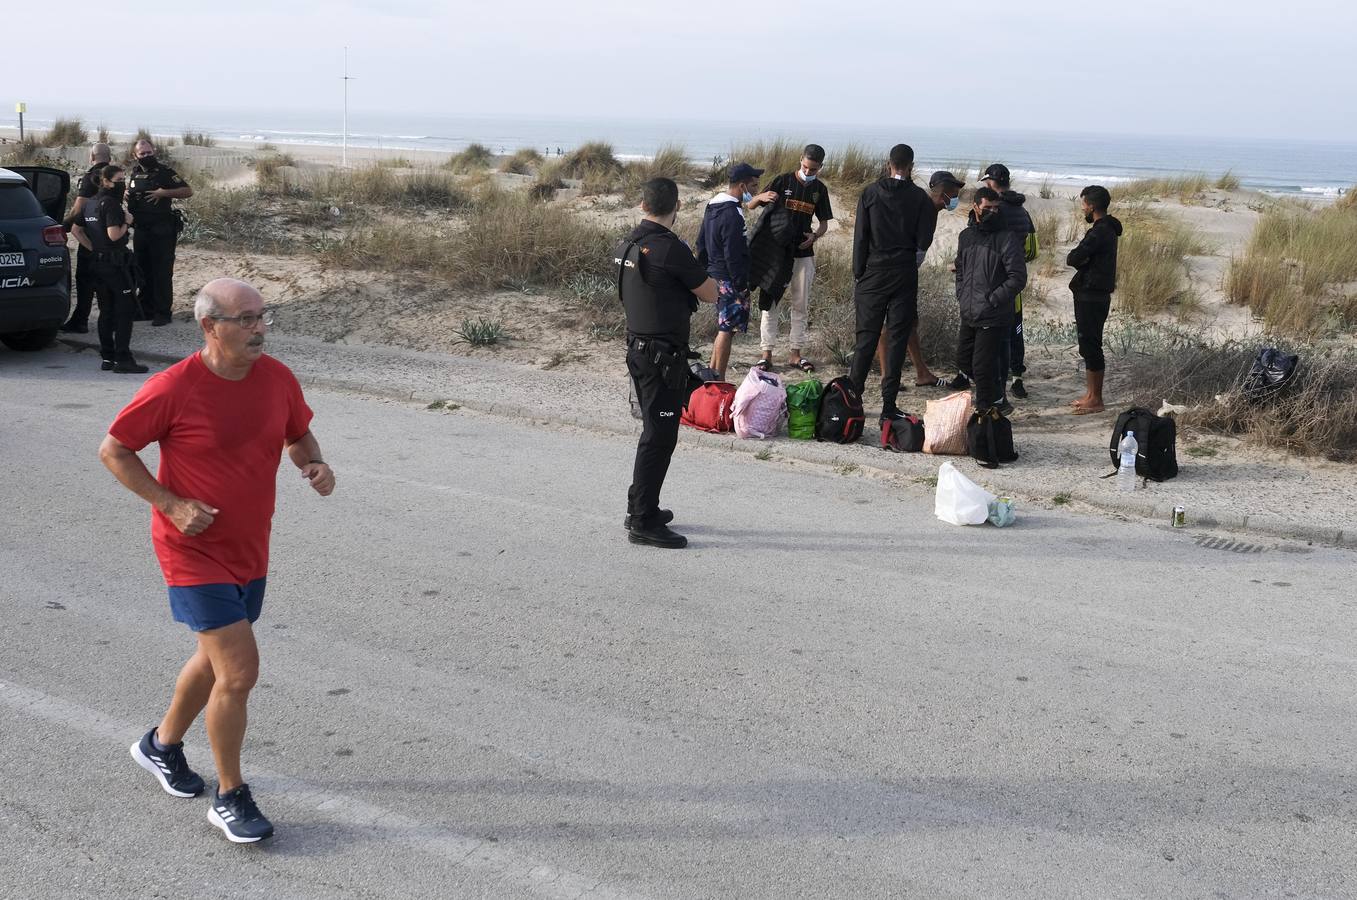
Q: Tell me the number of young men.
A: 7